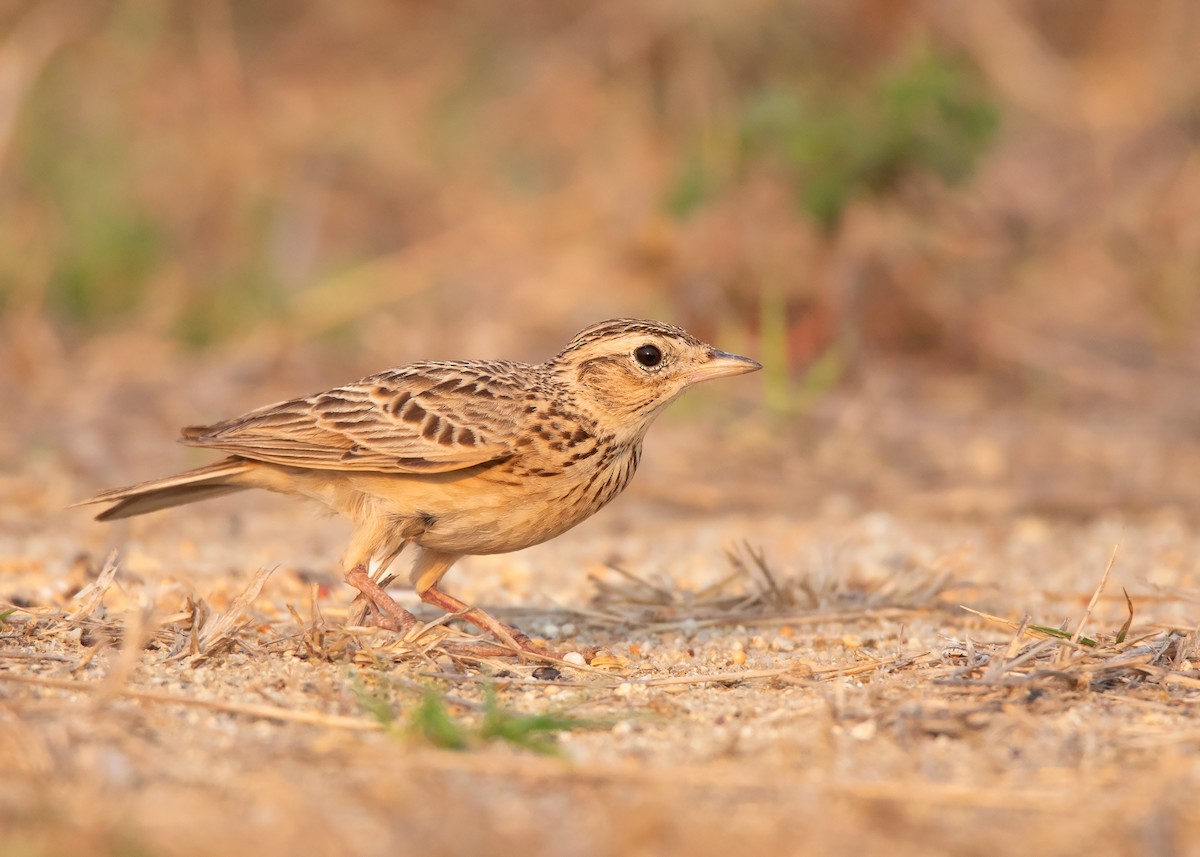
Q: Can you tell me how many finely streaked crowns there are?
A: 1